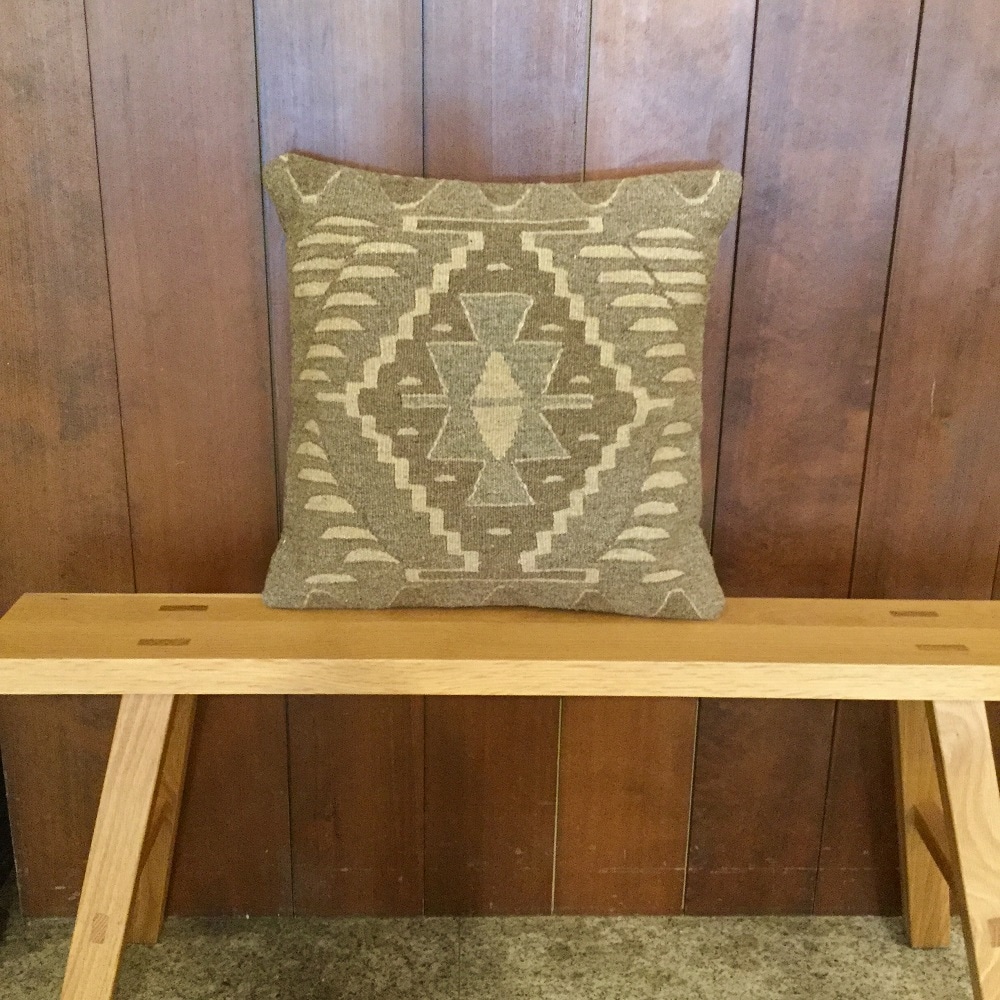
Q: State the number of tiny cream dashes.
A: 10